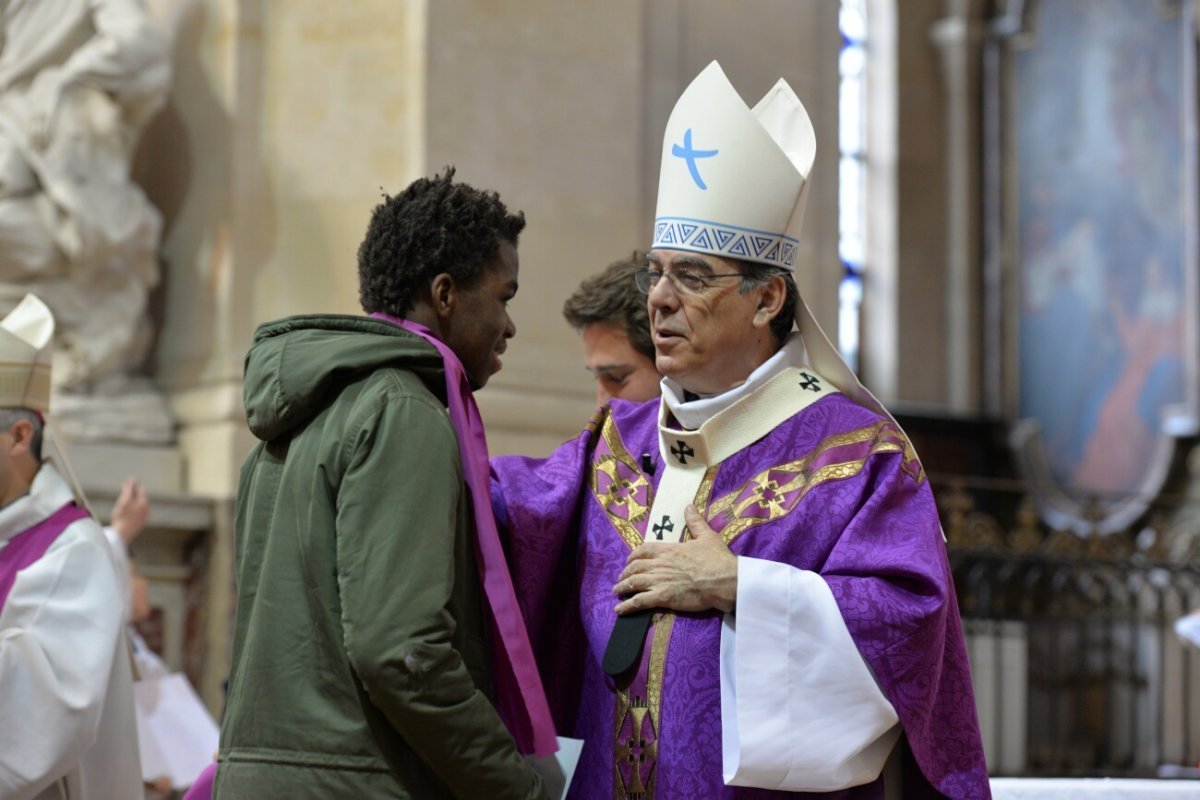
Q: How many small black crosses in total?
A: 3